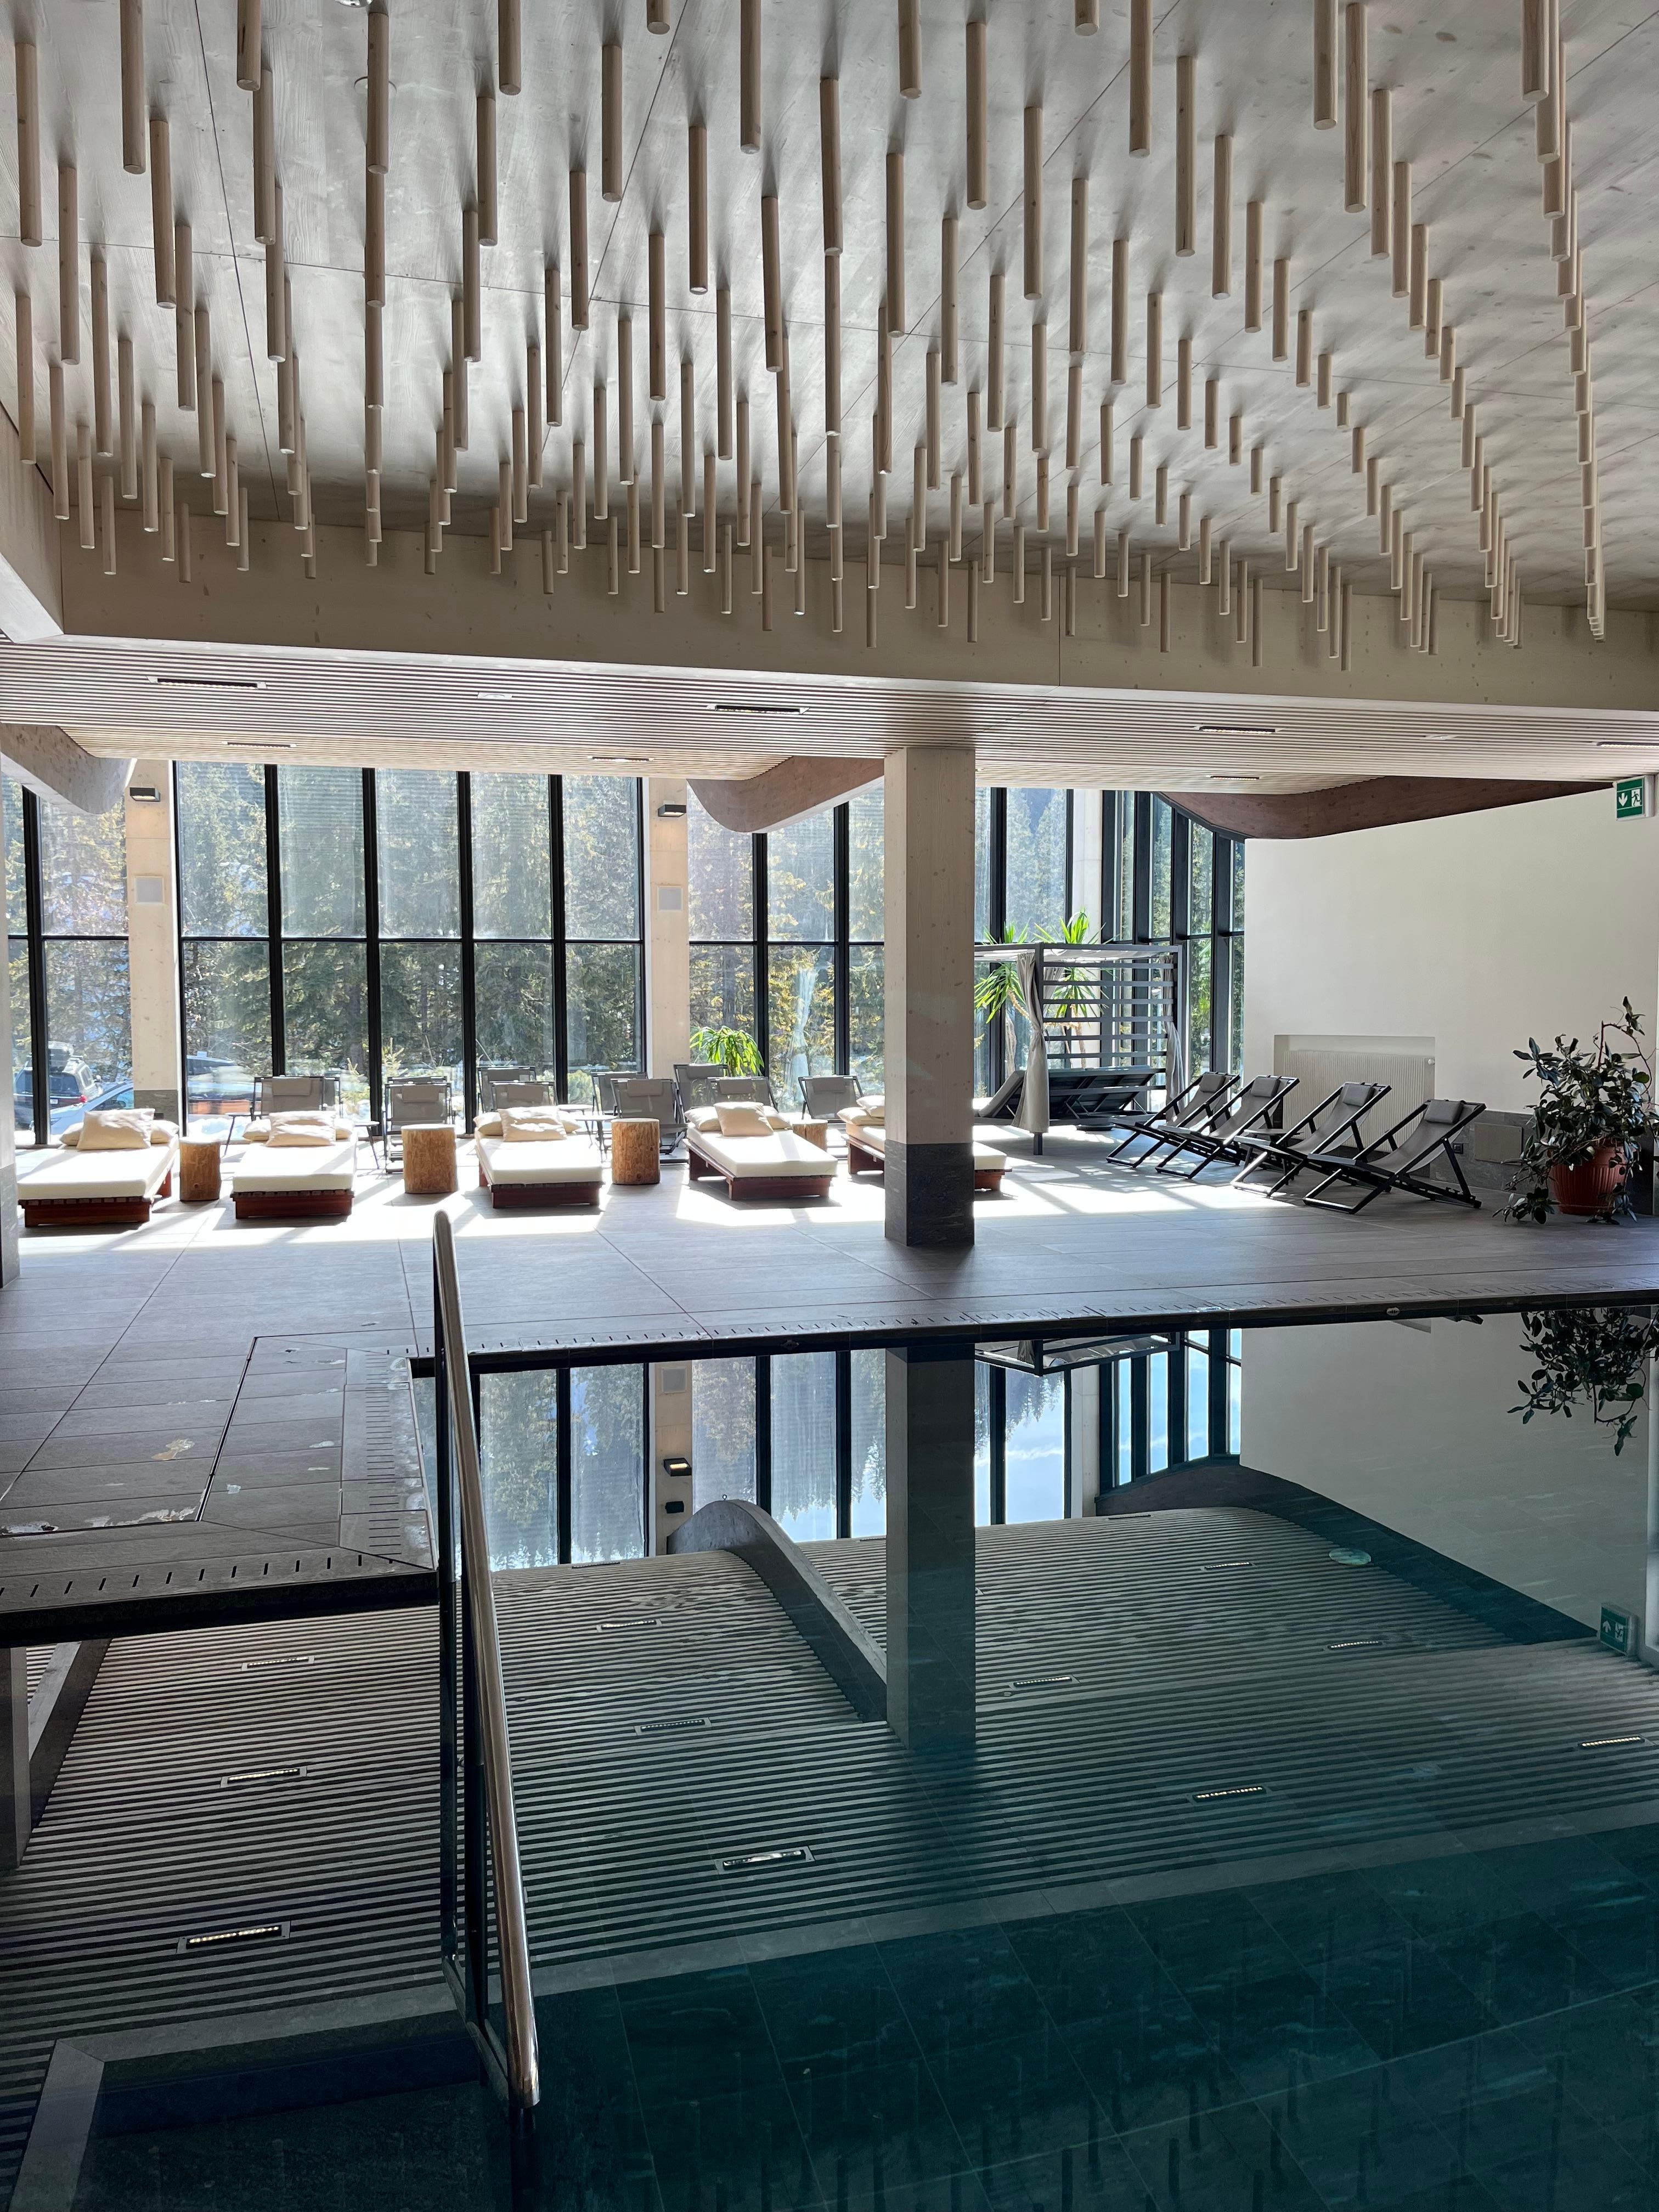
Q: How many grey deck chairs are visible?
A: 15